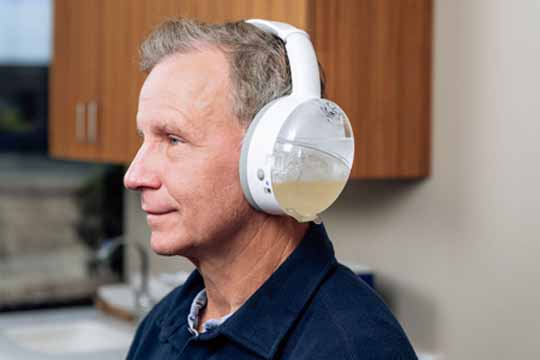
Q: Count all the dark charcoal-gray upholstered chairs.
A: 0